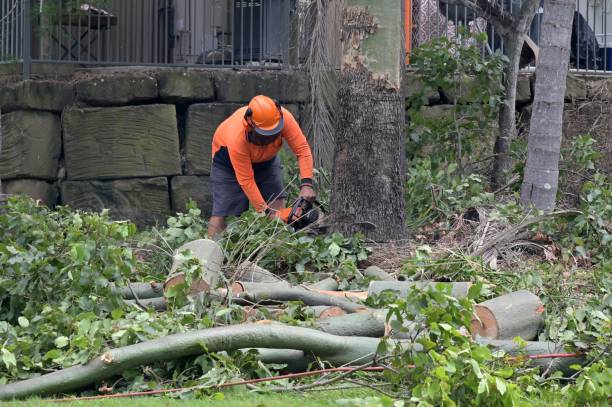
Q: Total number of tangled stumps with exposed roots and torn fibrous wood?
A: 0